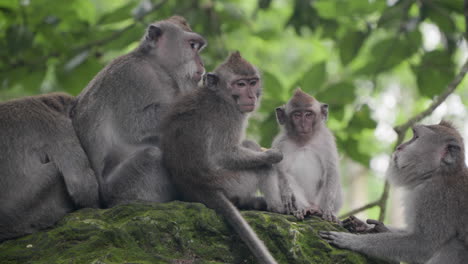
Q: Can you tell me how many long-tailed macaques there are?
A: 5